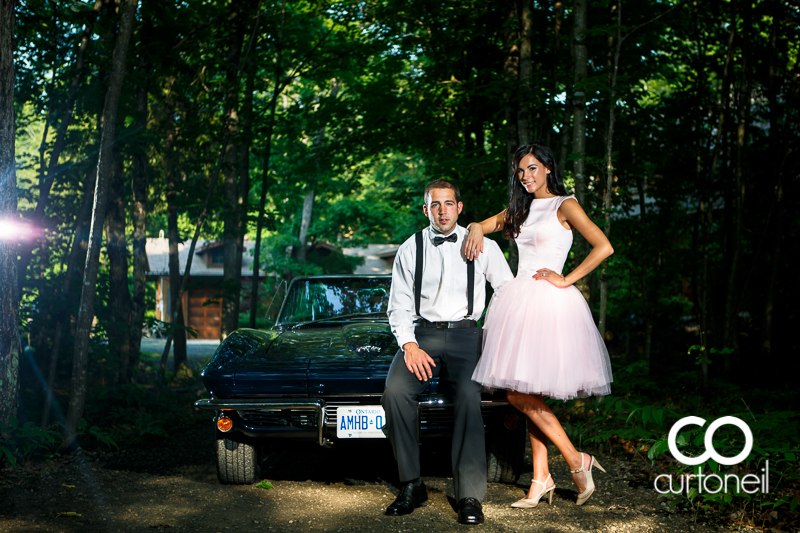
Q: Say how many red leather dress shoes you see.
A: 0